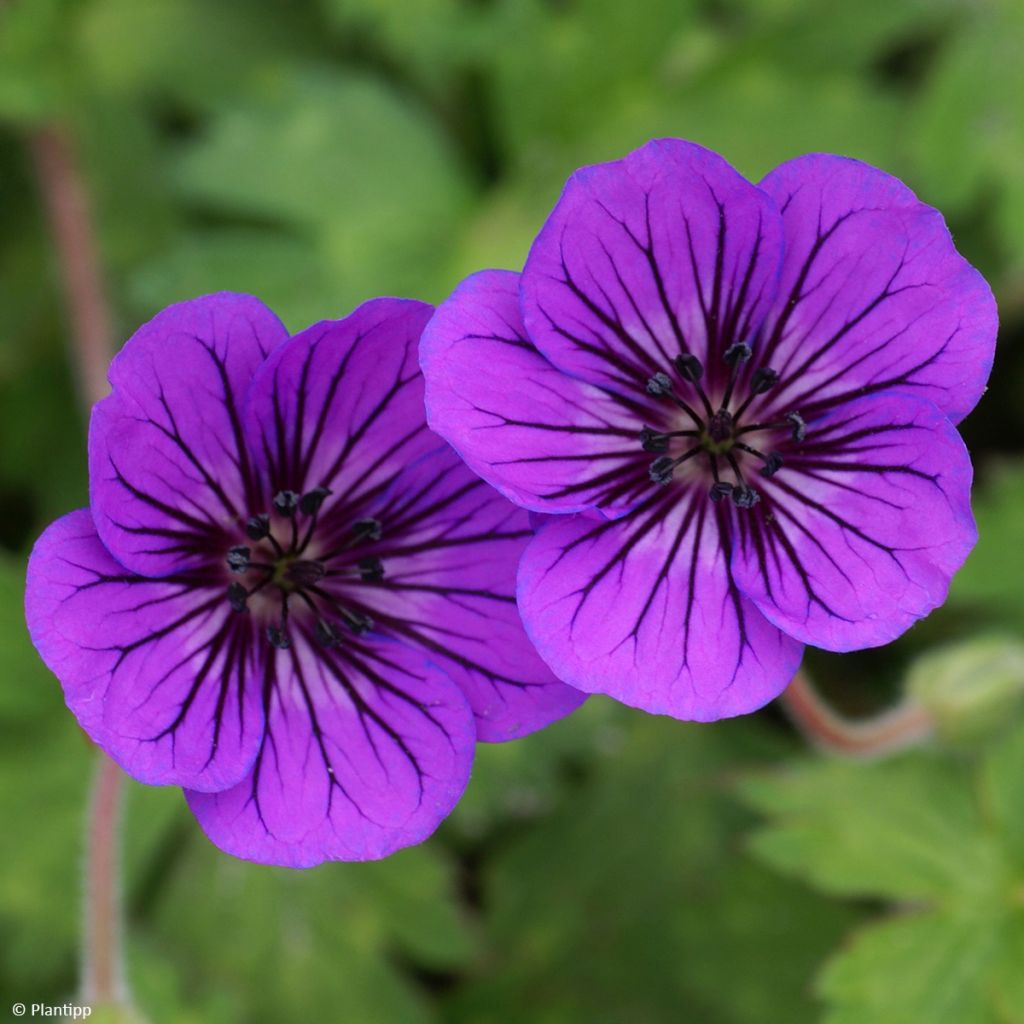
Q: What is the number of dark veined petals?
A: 10